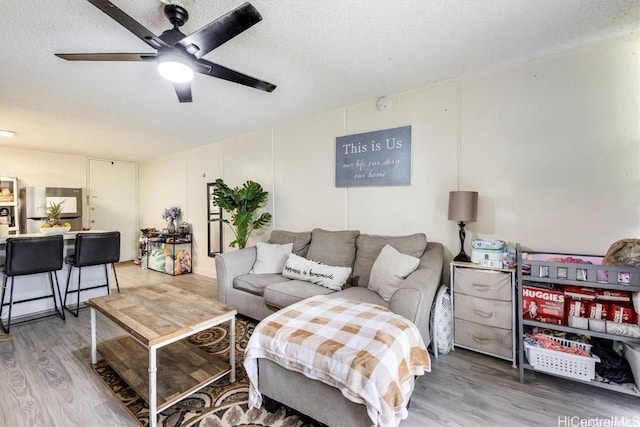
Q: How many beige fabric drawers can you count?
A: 3